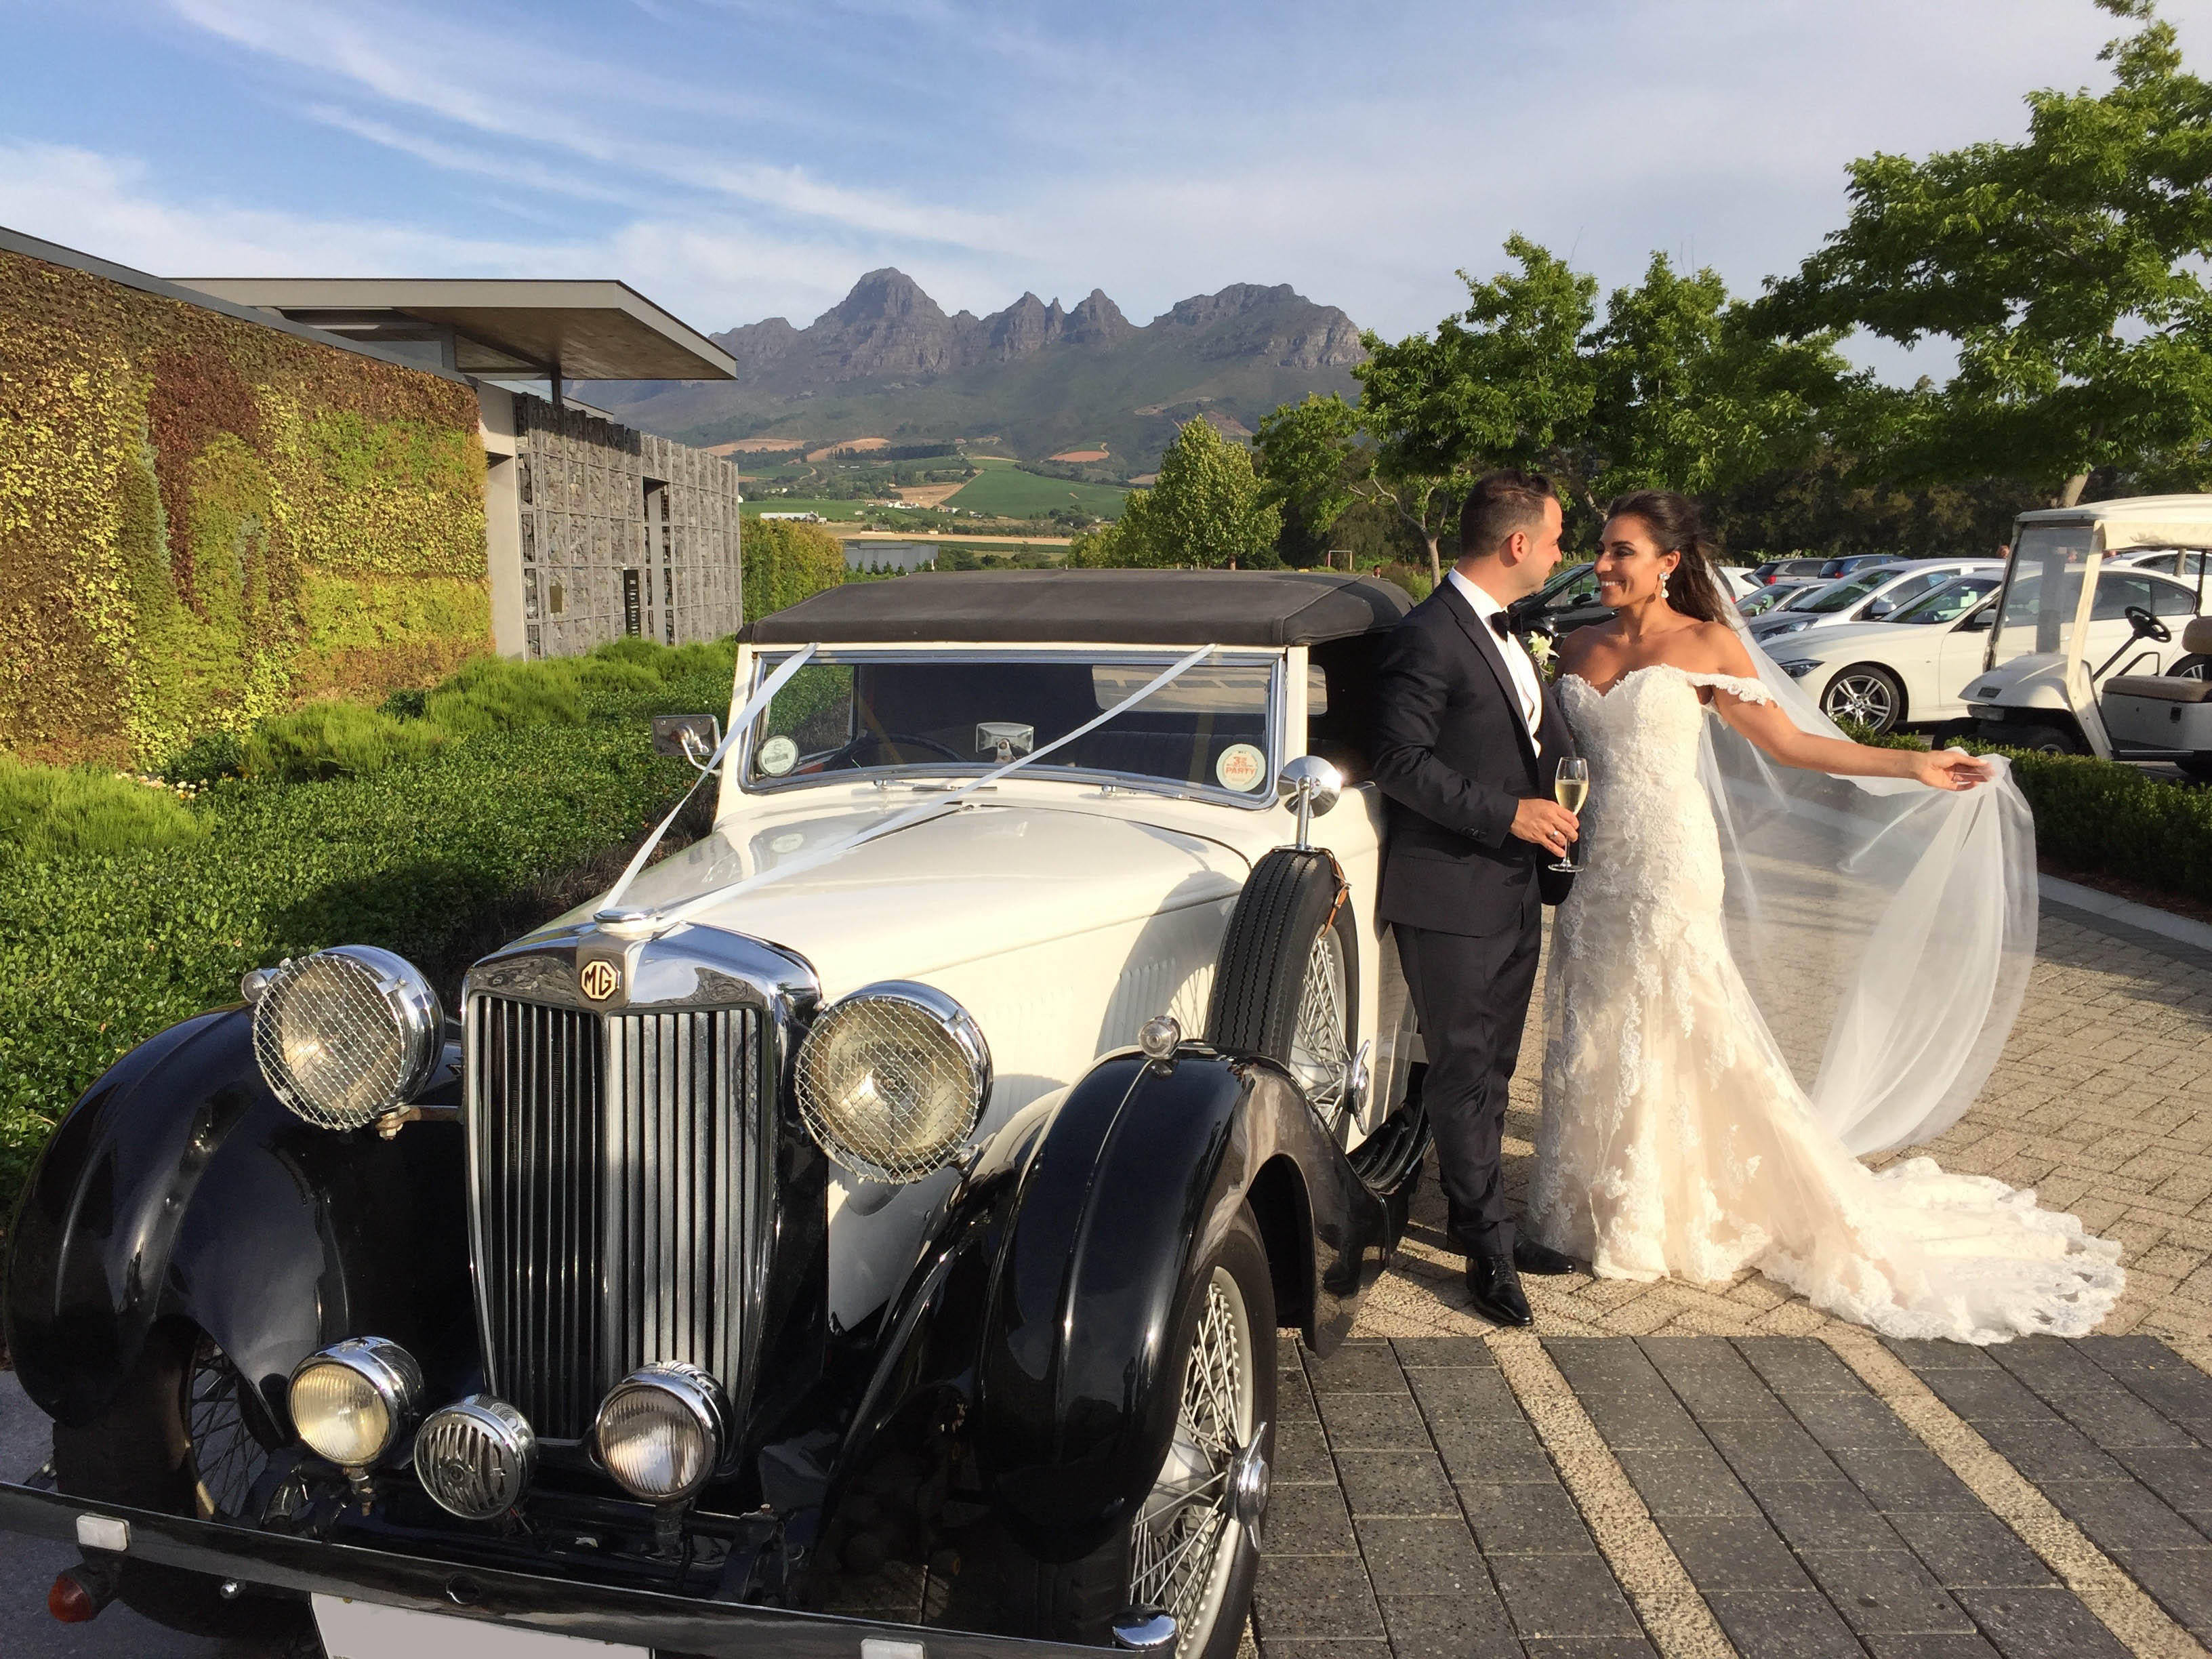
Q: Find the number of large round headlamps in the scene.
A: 2